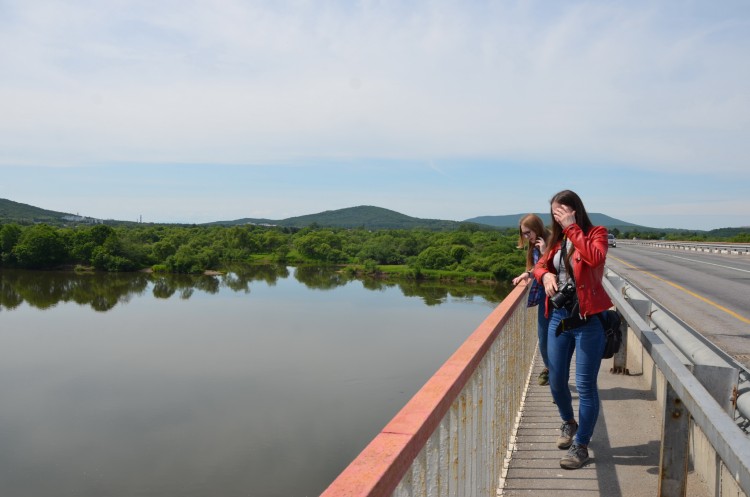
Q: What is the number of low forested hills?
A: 3